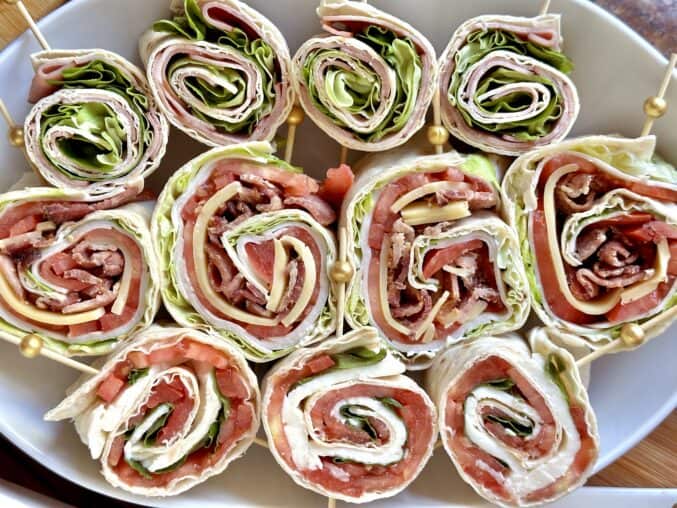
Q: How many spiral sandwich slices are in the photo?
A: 11